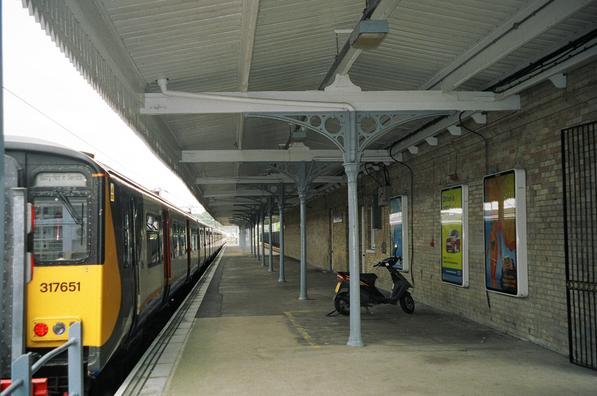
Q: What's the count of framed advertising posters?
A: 3